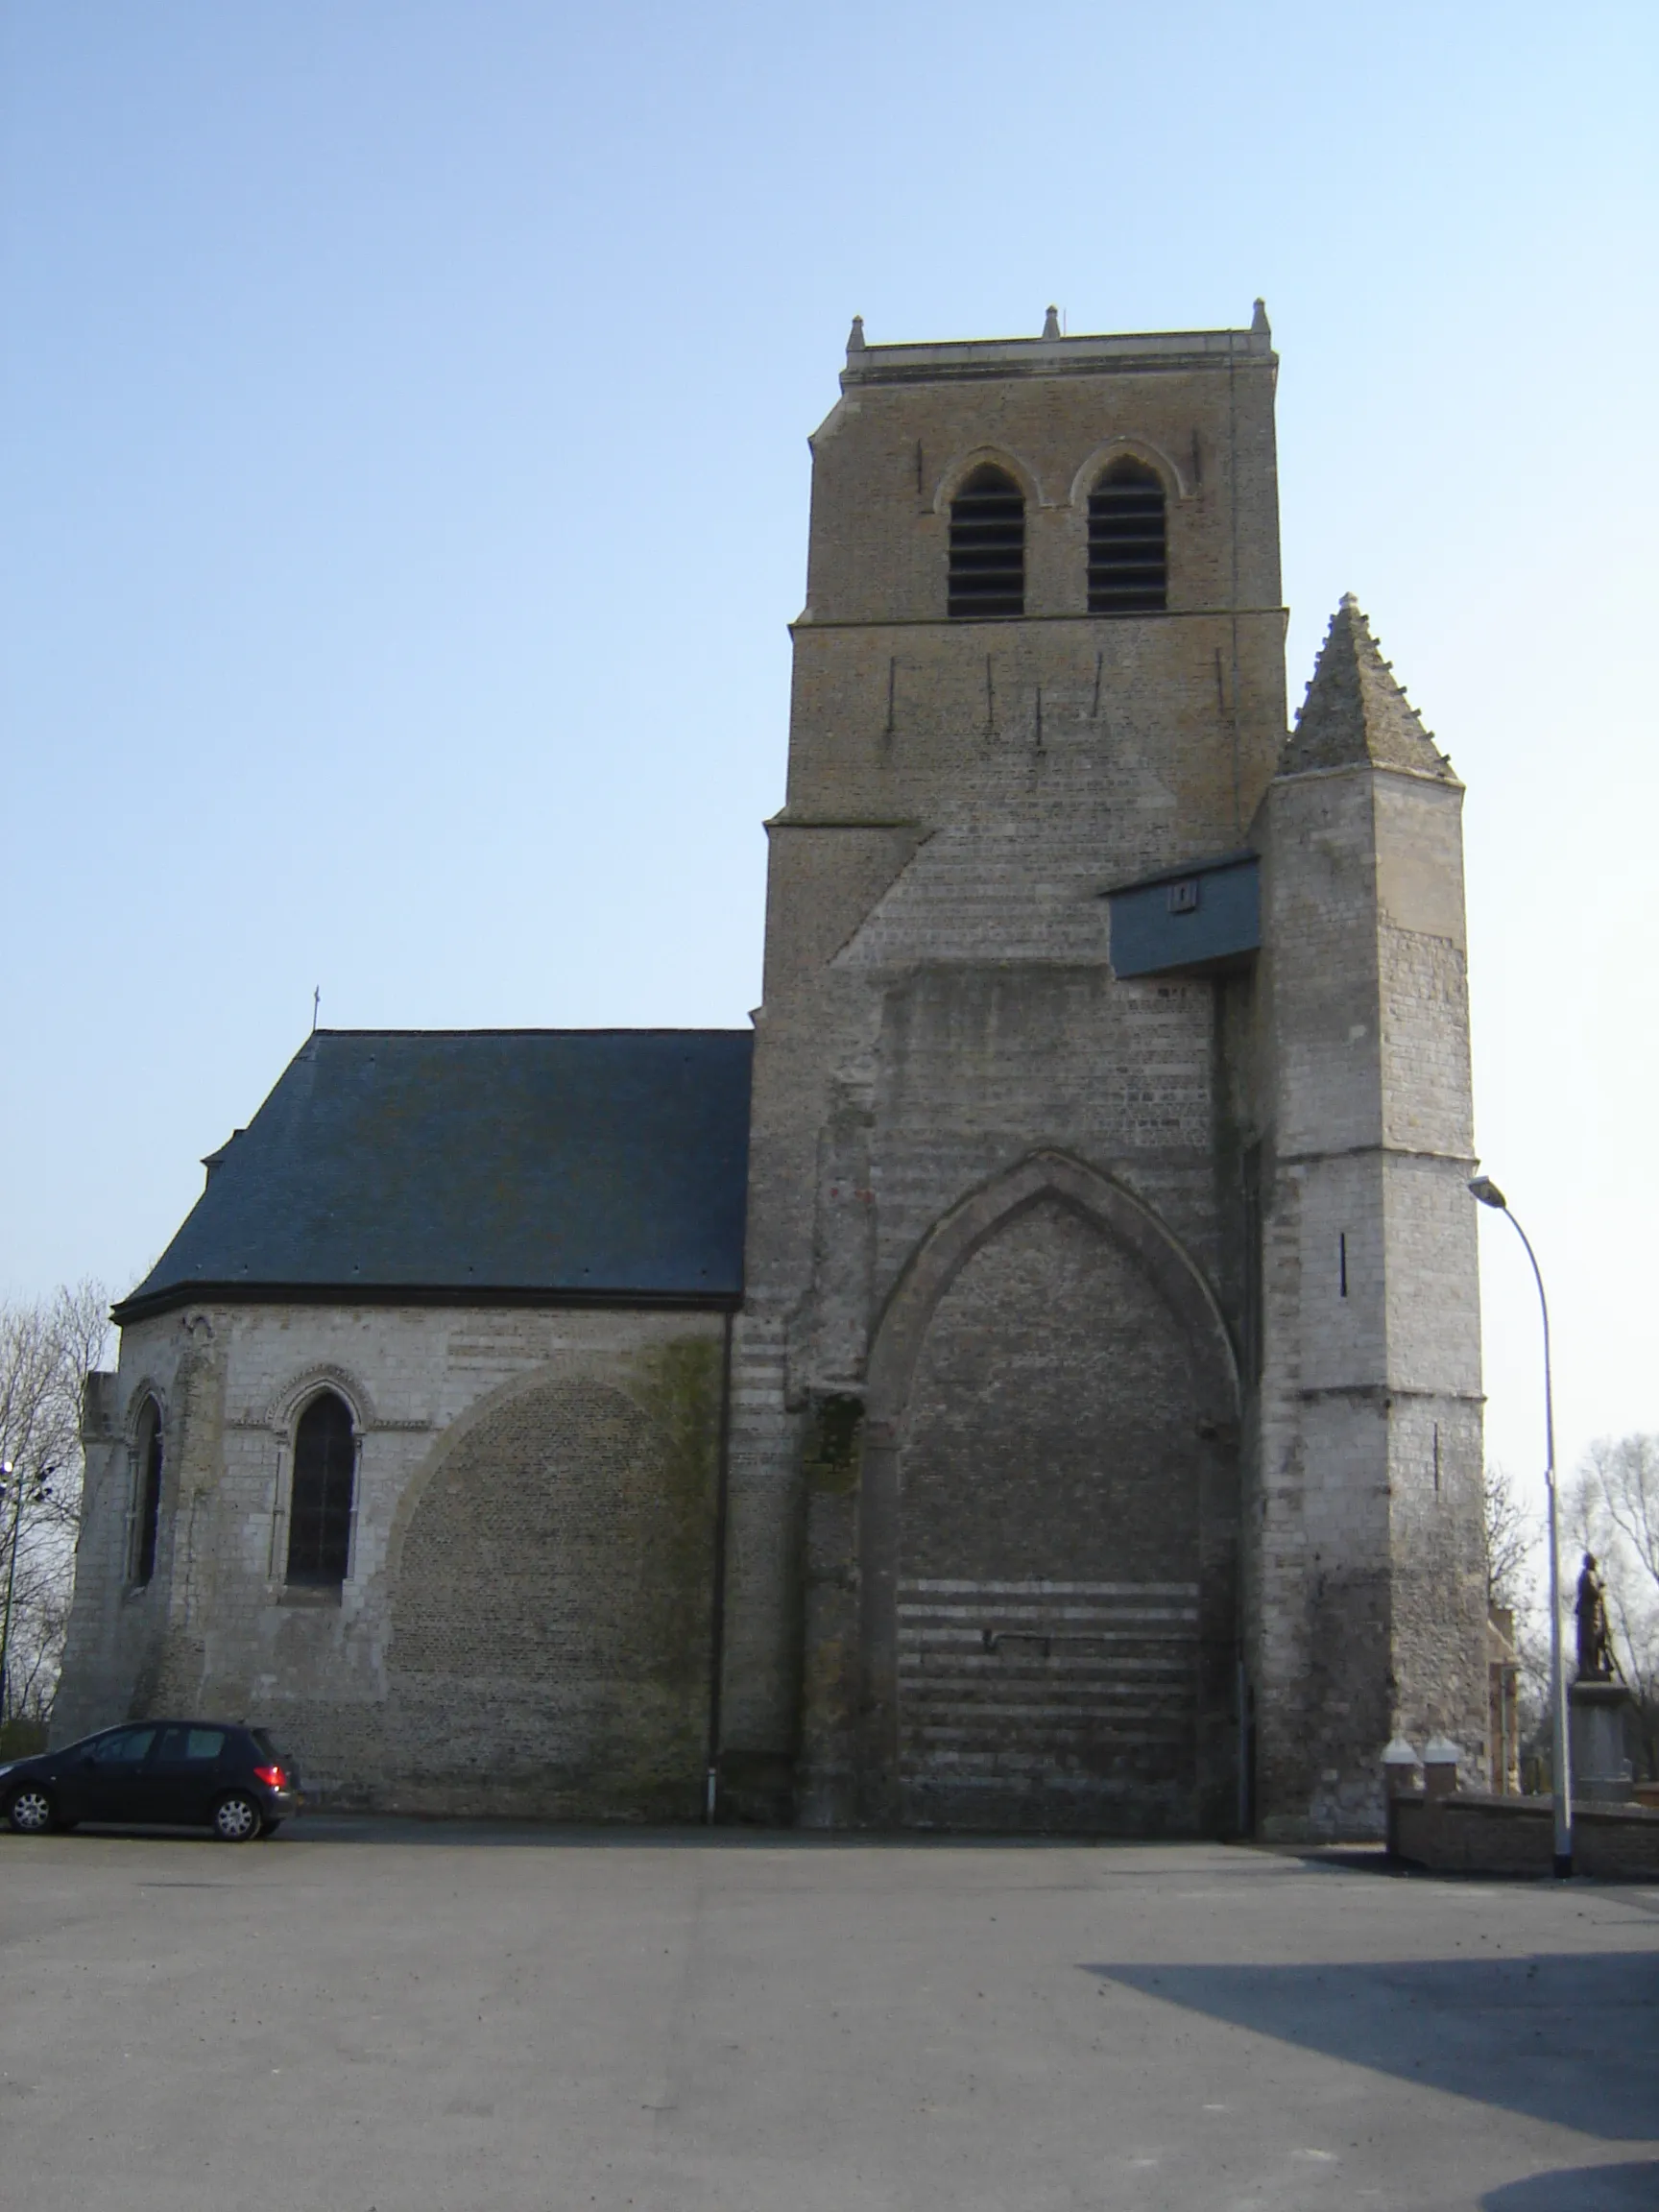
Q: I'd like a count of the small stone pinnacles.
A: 3